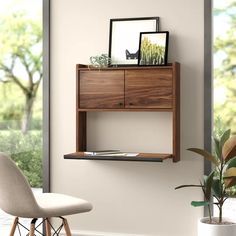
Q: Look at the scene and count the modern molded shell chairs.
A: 1